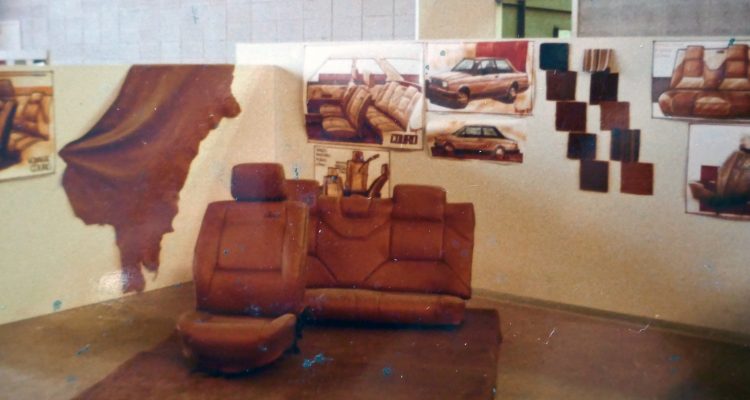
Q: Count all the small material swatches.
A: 10